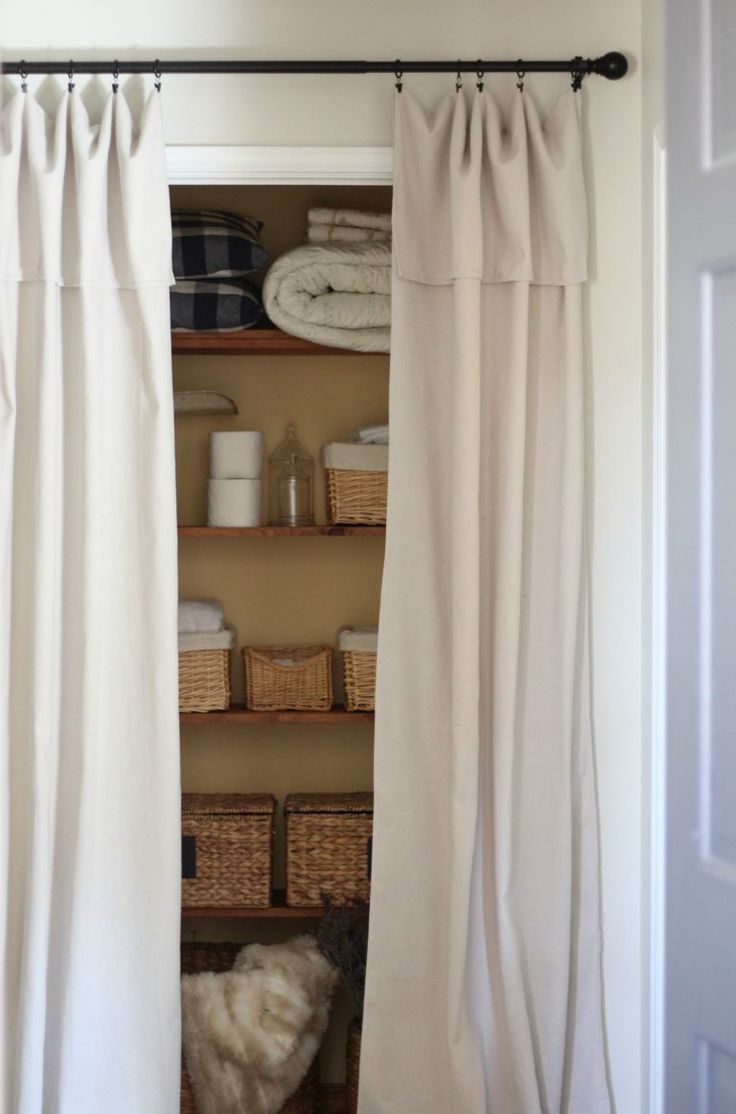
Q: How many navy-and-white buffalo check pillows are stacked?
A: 2